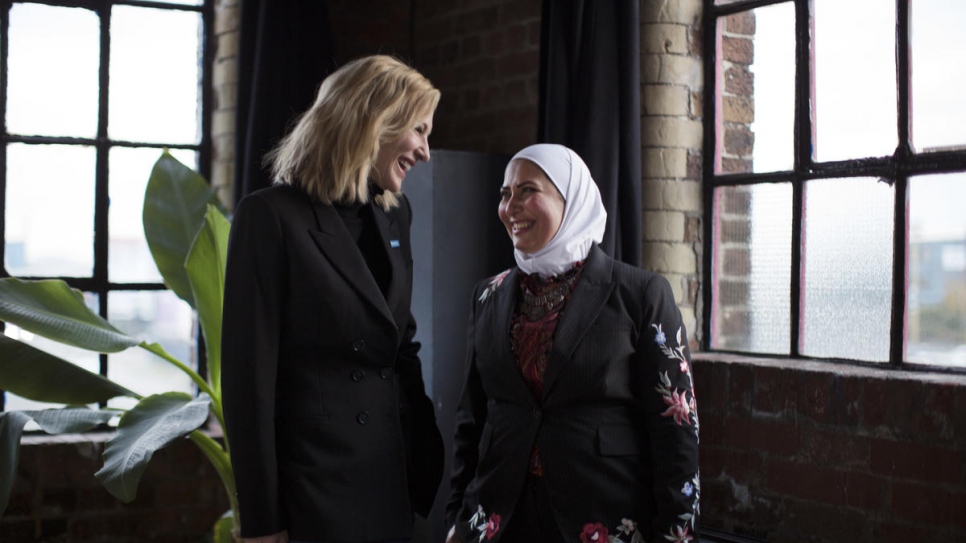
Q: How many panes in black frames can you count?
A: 12